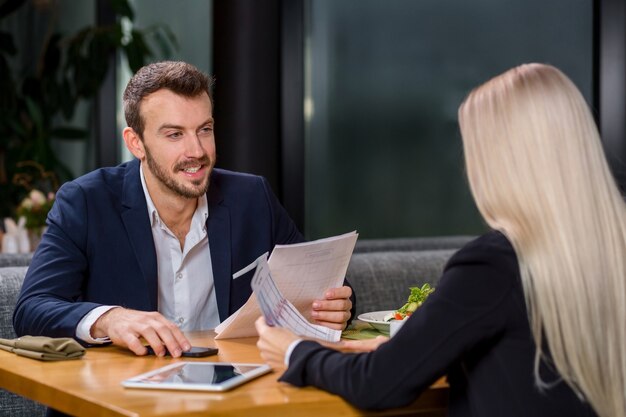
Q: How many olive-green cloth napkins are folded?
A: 1